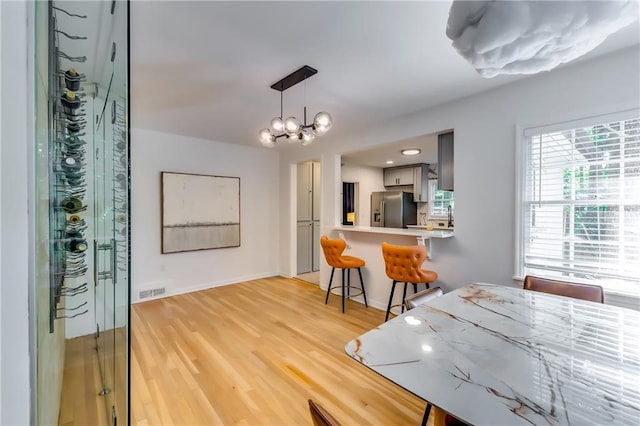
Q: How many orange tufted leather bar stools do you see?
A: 2